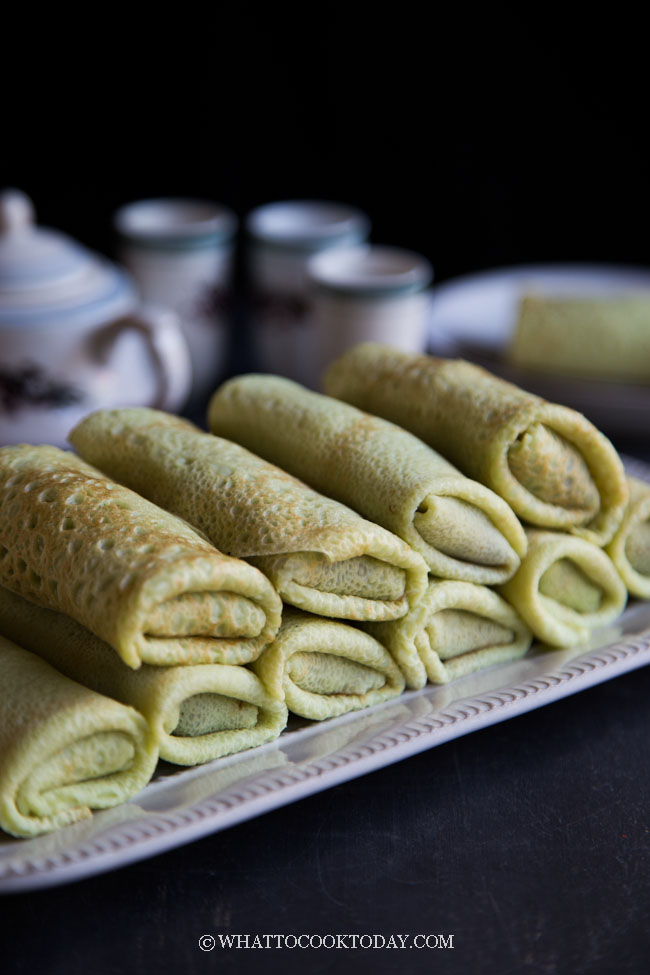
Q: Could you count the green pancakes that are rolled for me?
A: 11